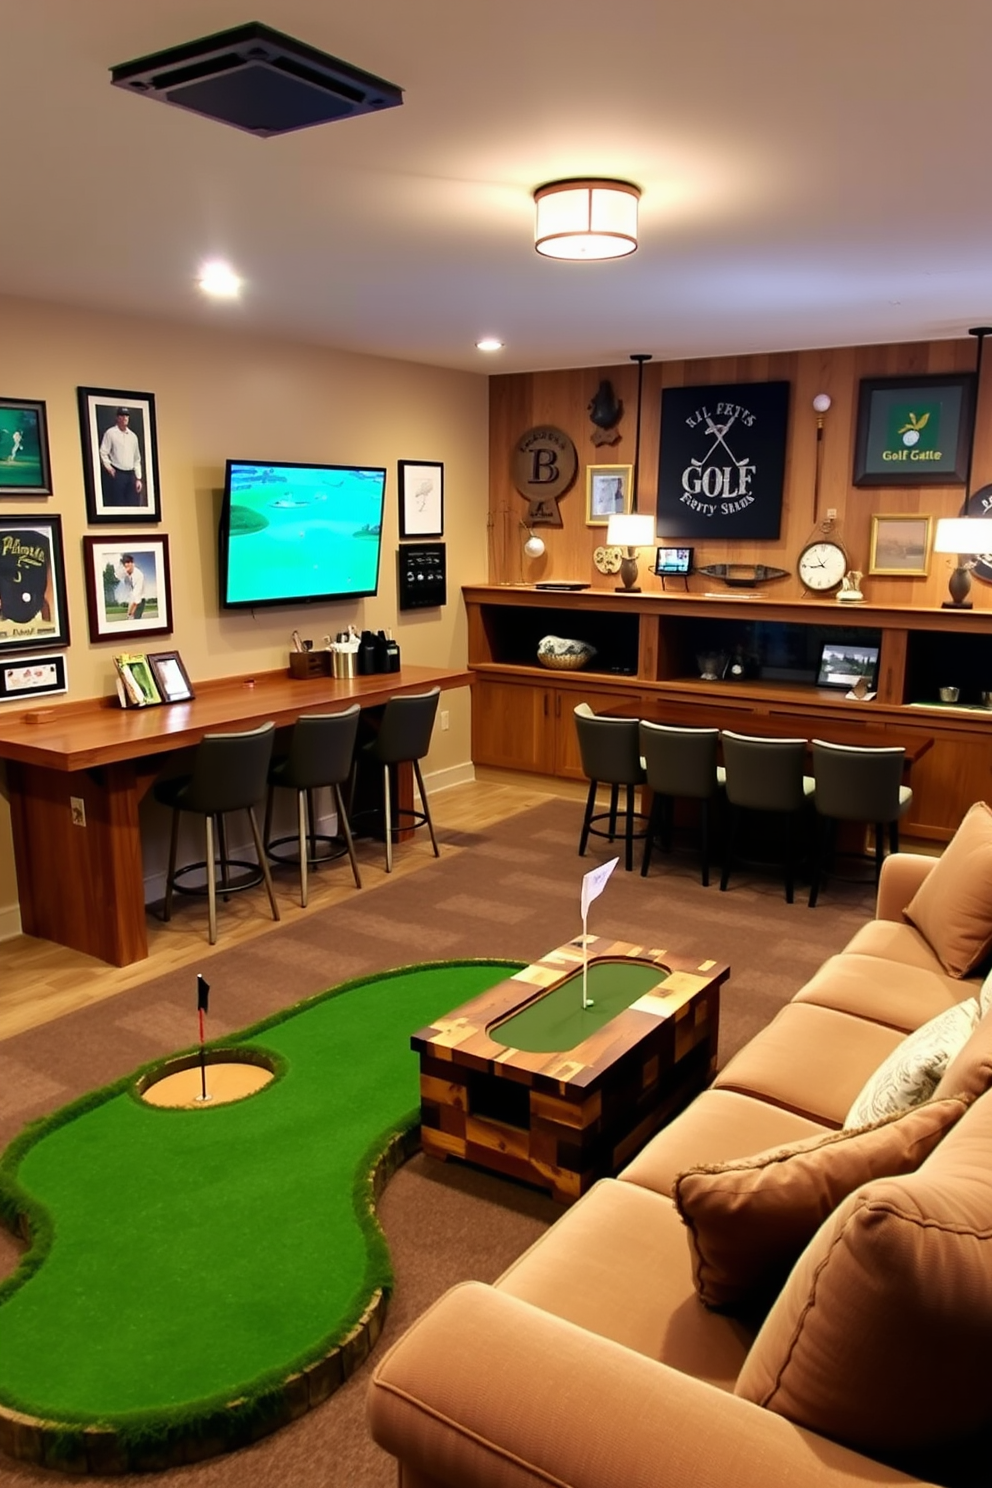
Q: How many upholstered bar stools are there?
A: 7